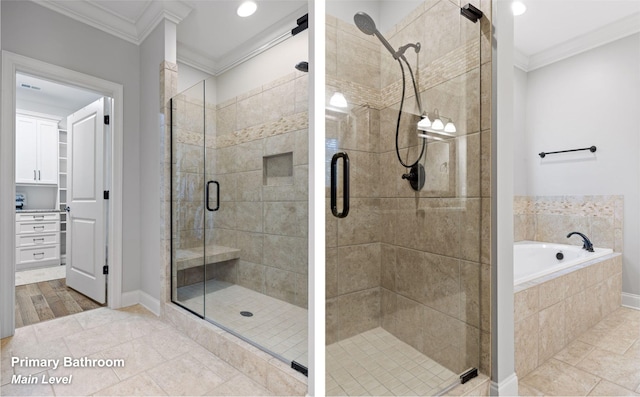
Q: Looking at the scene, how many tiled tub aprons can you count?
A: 1